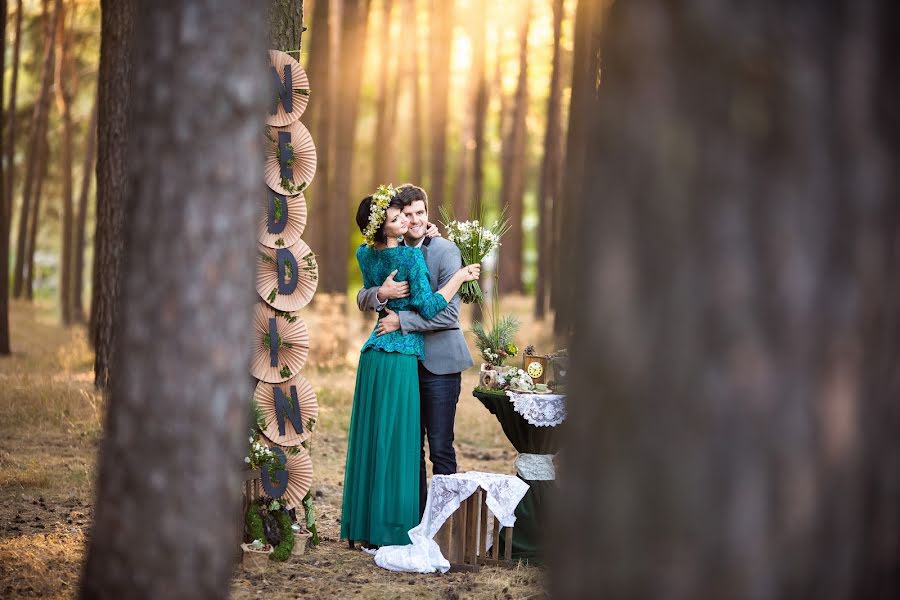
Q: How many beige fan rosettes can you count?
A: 7